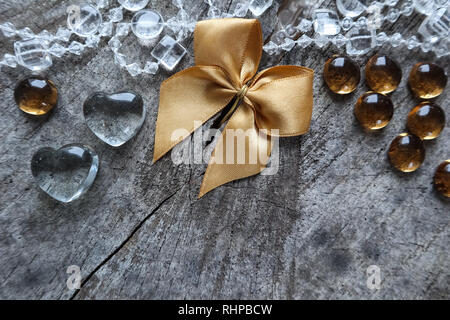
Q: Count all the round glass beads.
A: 8